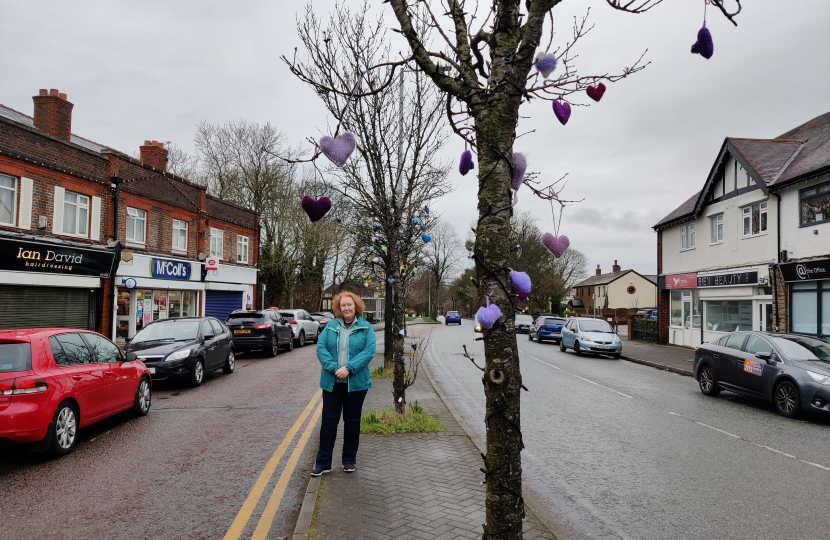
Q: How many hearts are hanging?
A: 11